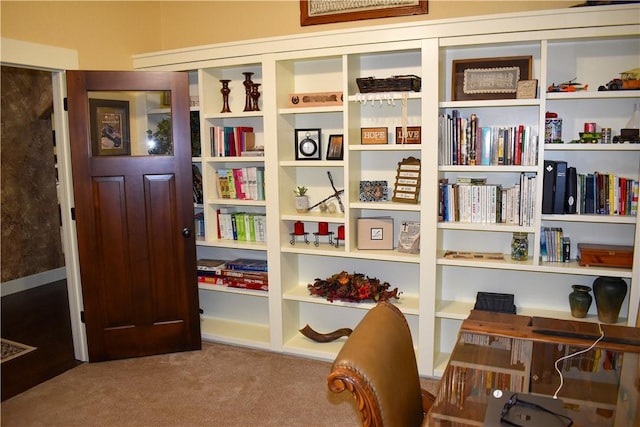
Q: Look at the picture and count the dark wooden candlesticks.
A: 3